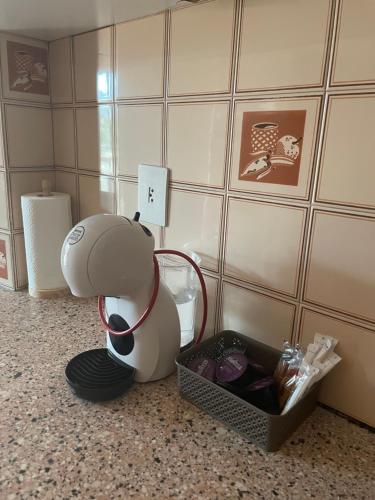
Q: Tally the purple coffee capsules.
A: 4